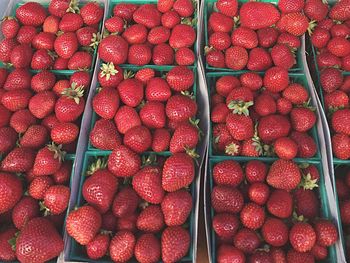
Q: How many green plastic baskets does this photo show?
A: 12